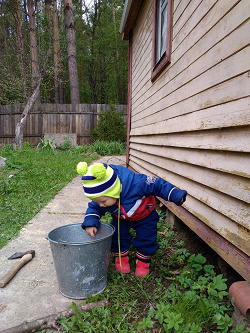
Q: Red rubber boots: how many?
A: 2